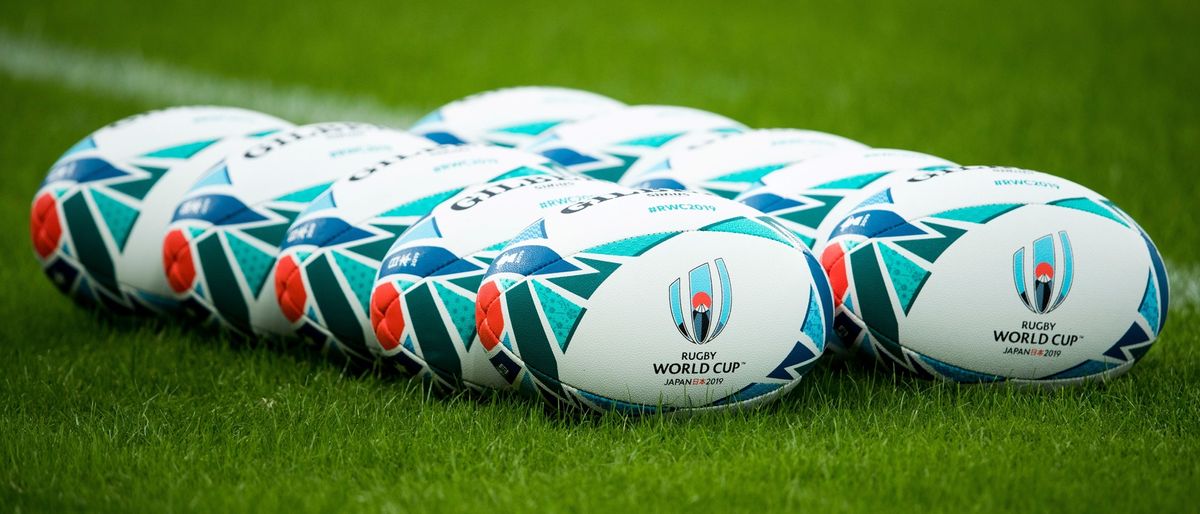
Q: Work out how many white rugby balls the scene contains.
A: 10